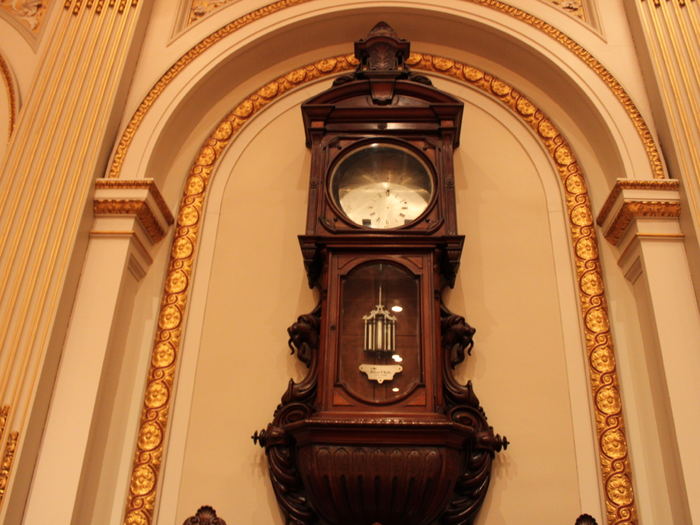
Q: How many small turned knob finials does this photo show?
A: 2